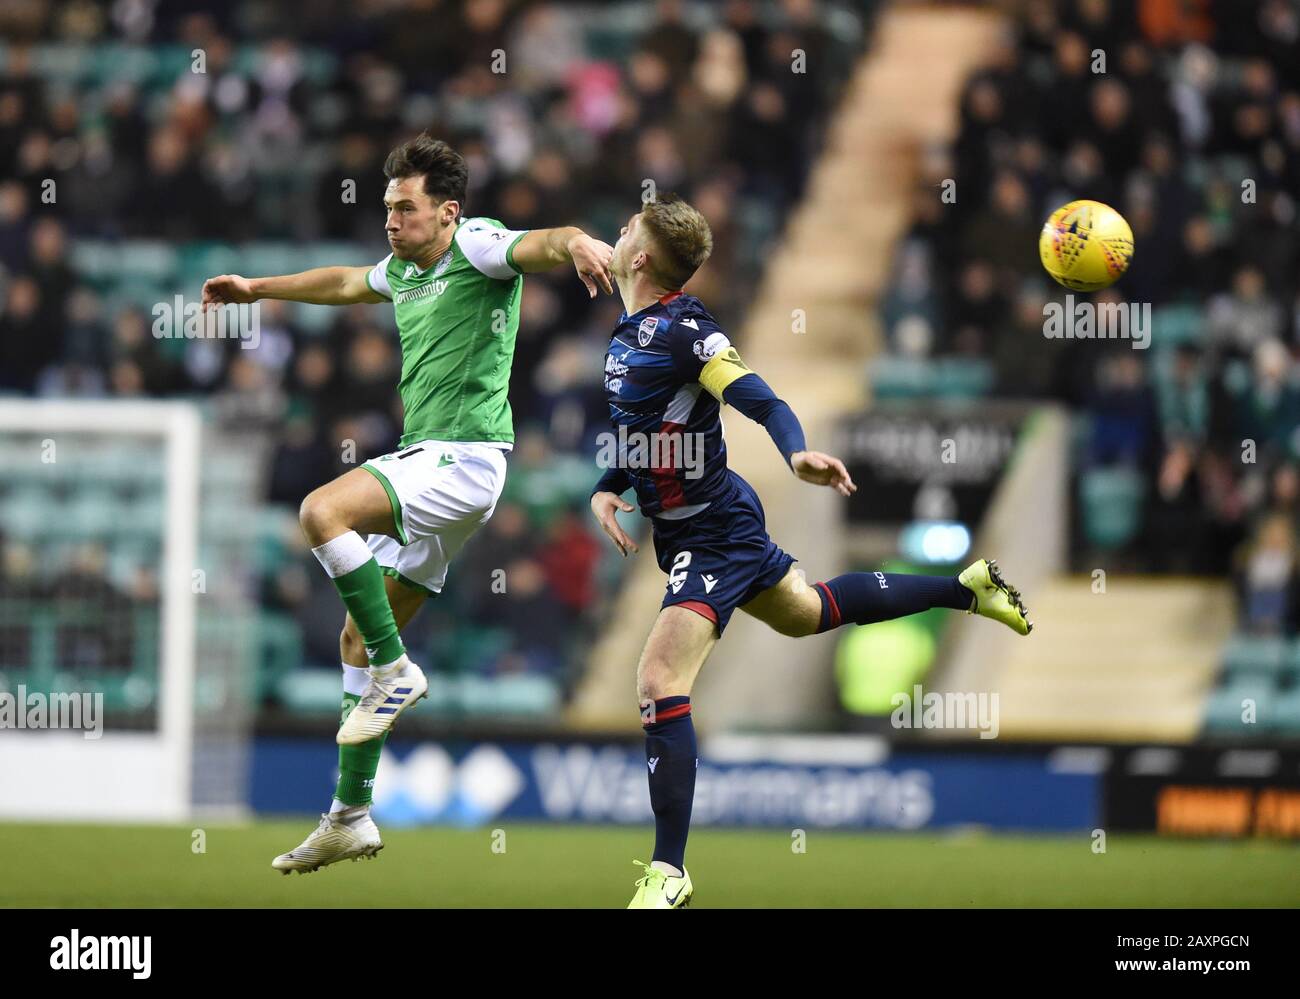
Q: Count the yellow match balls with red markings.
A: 1